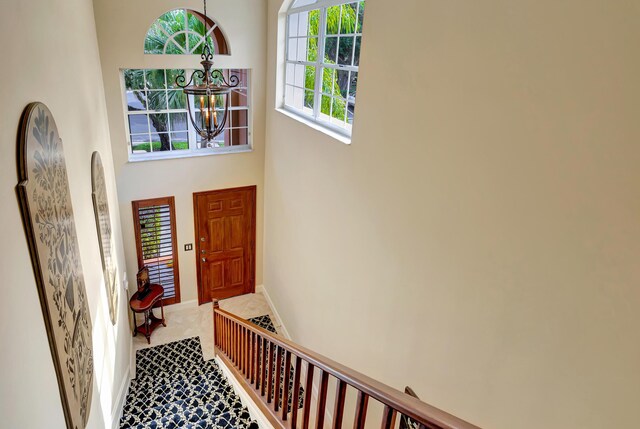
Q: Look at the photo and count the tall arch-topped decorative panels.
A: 2